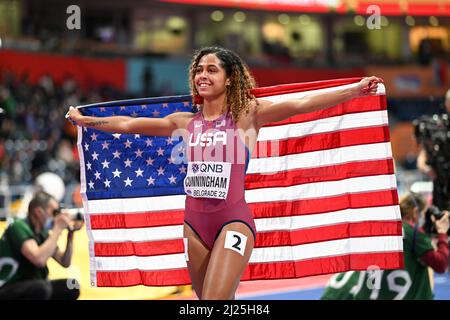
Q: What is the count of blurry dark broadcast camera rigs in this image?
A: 1